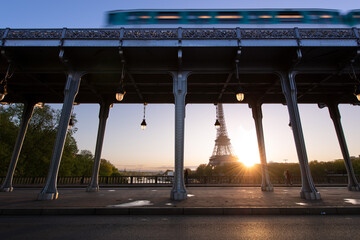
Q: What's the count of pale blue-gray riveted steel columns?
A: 7